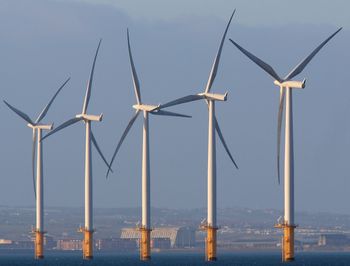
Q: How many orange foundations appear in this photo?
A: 5